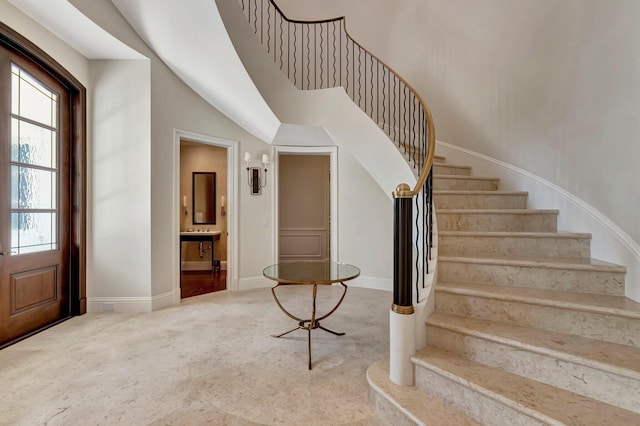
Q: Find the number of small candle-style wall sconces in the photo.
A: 3